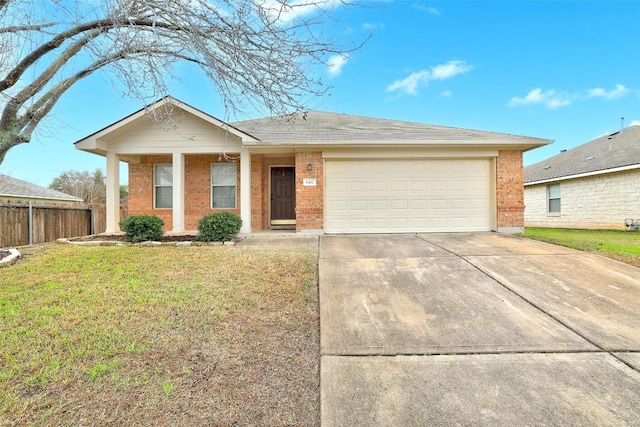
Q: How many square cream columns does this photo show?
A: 3